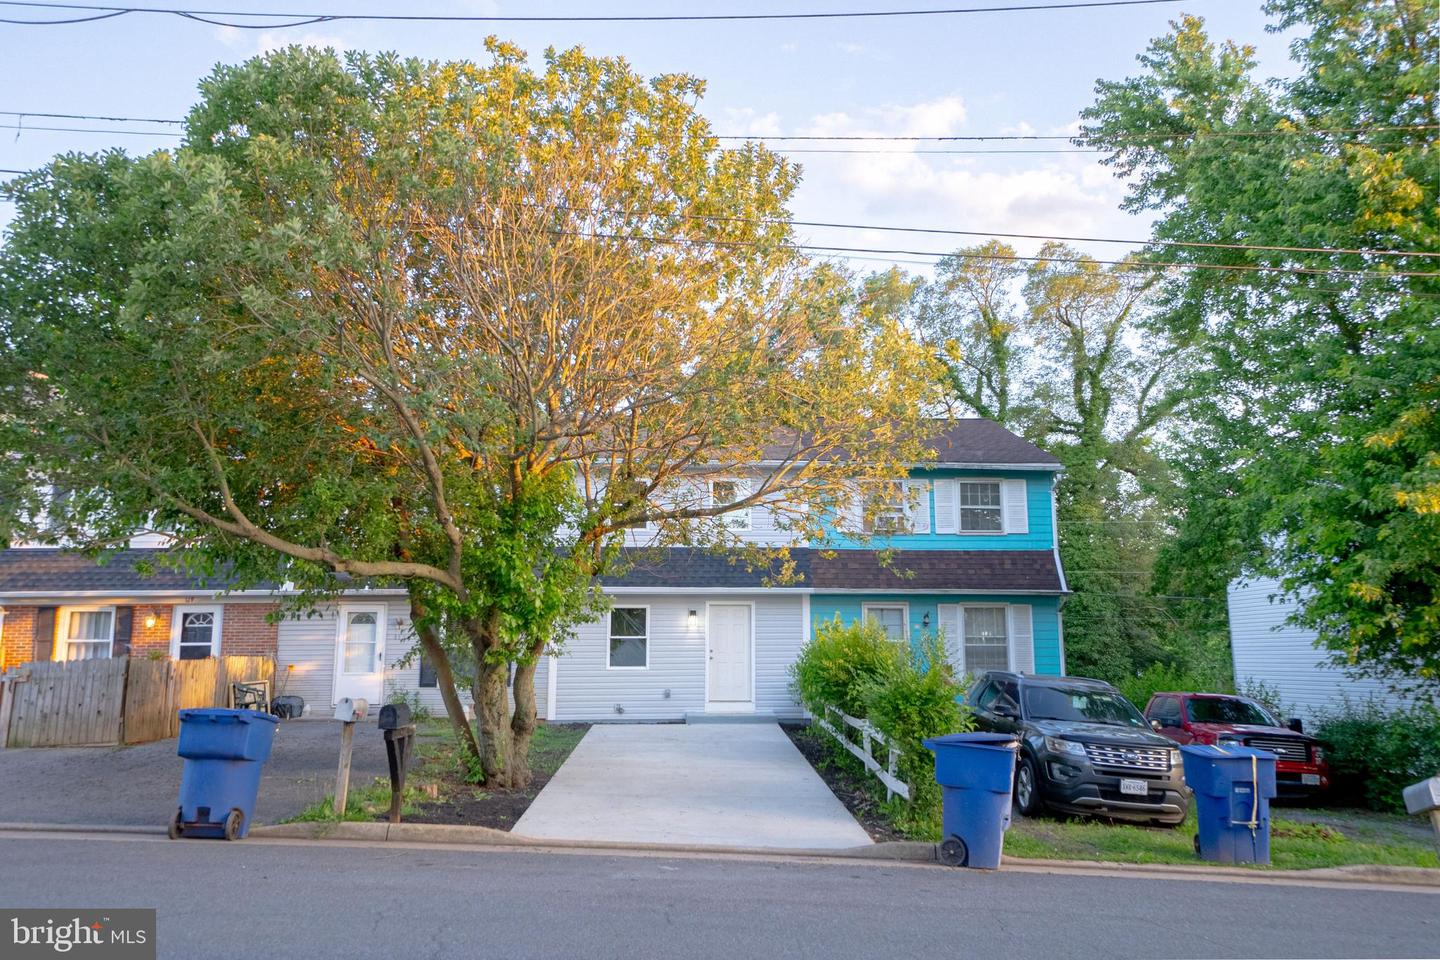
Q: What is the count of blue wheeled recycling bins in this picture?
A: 3